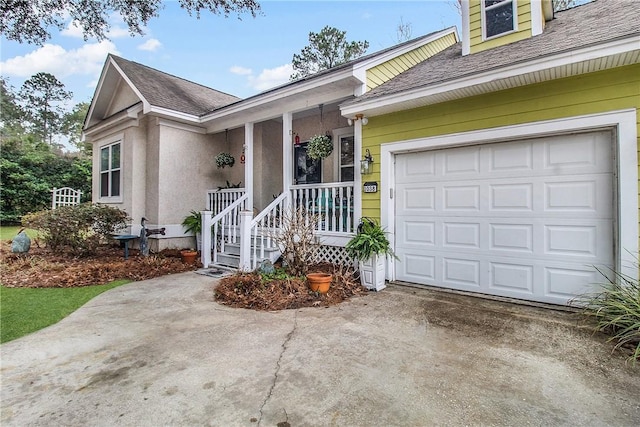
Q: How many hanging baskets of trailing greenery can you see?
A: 2